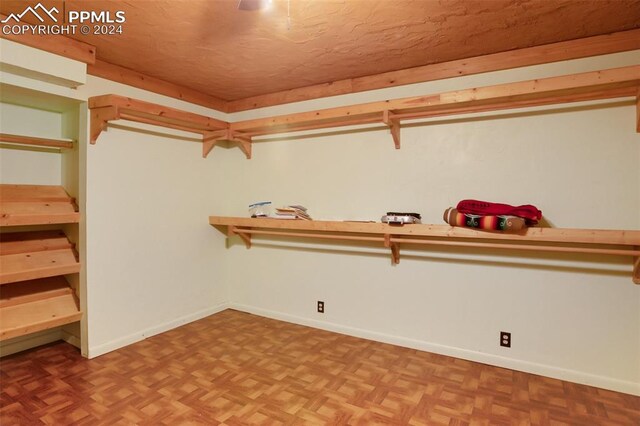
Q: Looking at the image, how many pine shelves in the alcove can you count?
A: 3